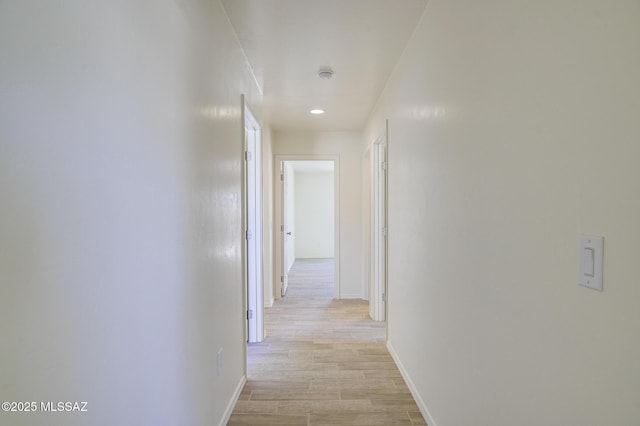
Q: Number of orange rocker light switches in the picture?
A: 0